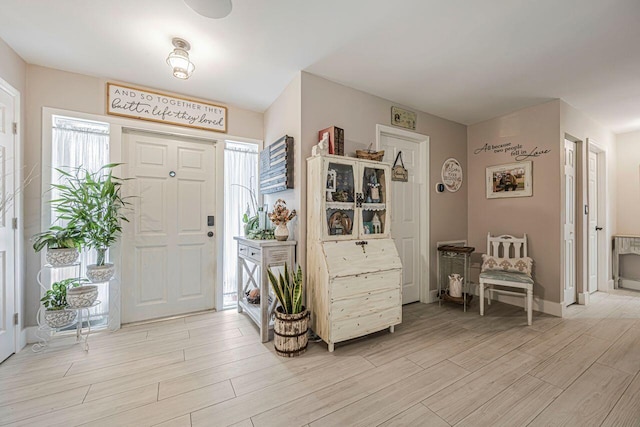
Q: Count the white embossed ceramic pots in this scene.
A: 4